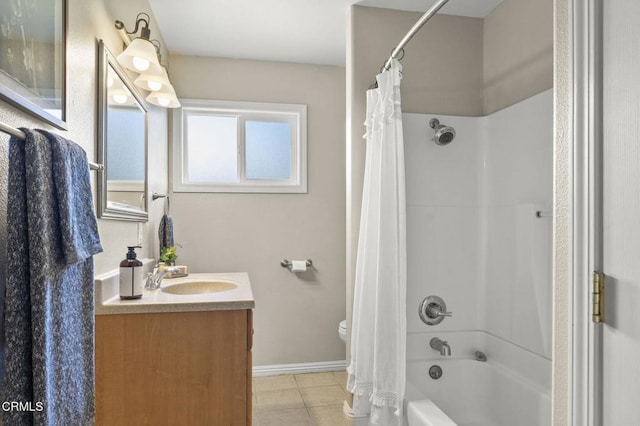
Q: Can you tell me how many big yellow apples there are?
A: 0